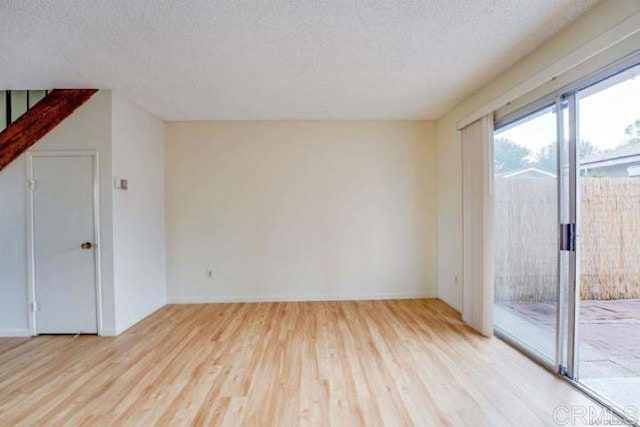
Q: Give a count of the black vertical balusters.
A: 3